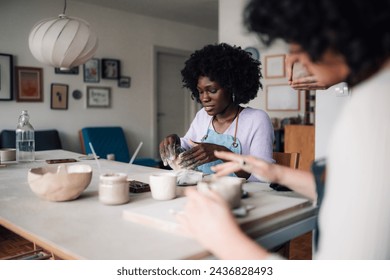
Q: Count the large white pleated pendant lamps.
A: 1